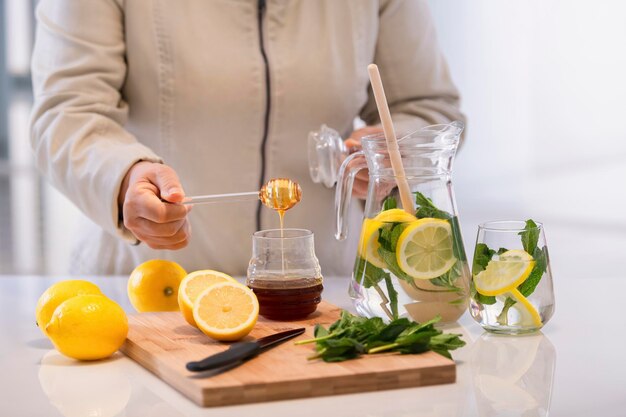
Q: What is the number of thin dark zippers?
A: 1